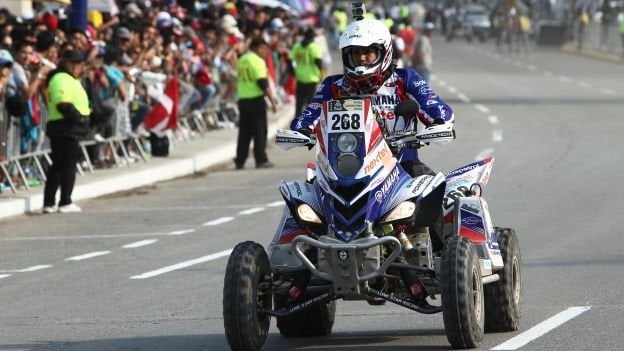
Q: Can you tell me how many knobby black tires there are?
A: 4